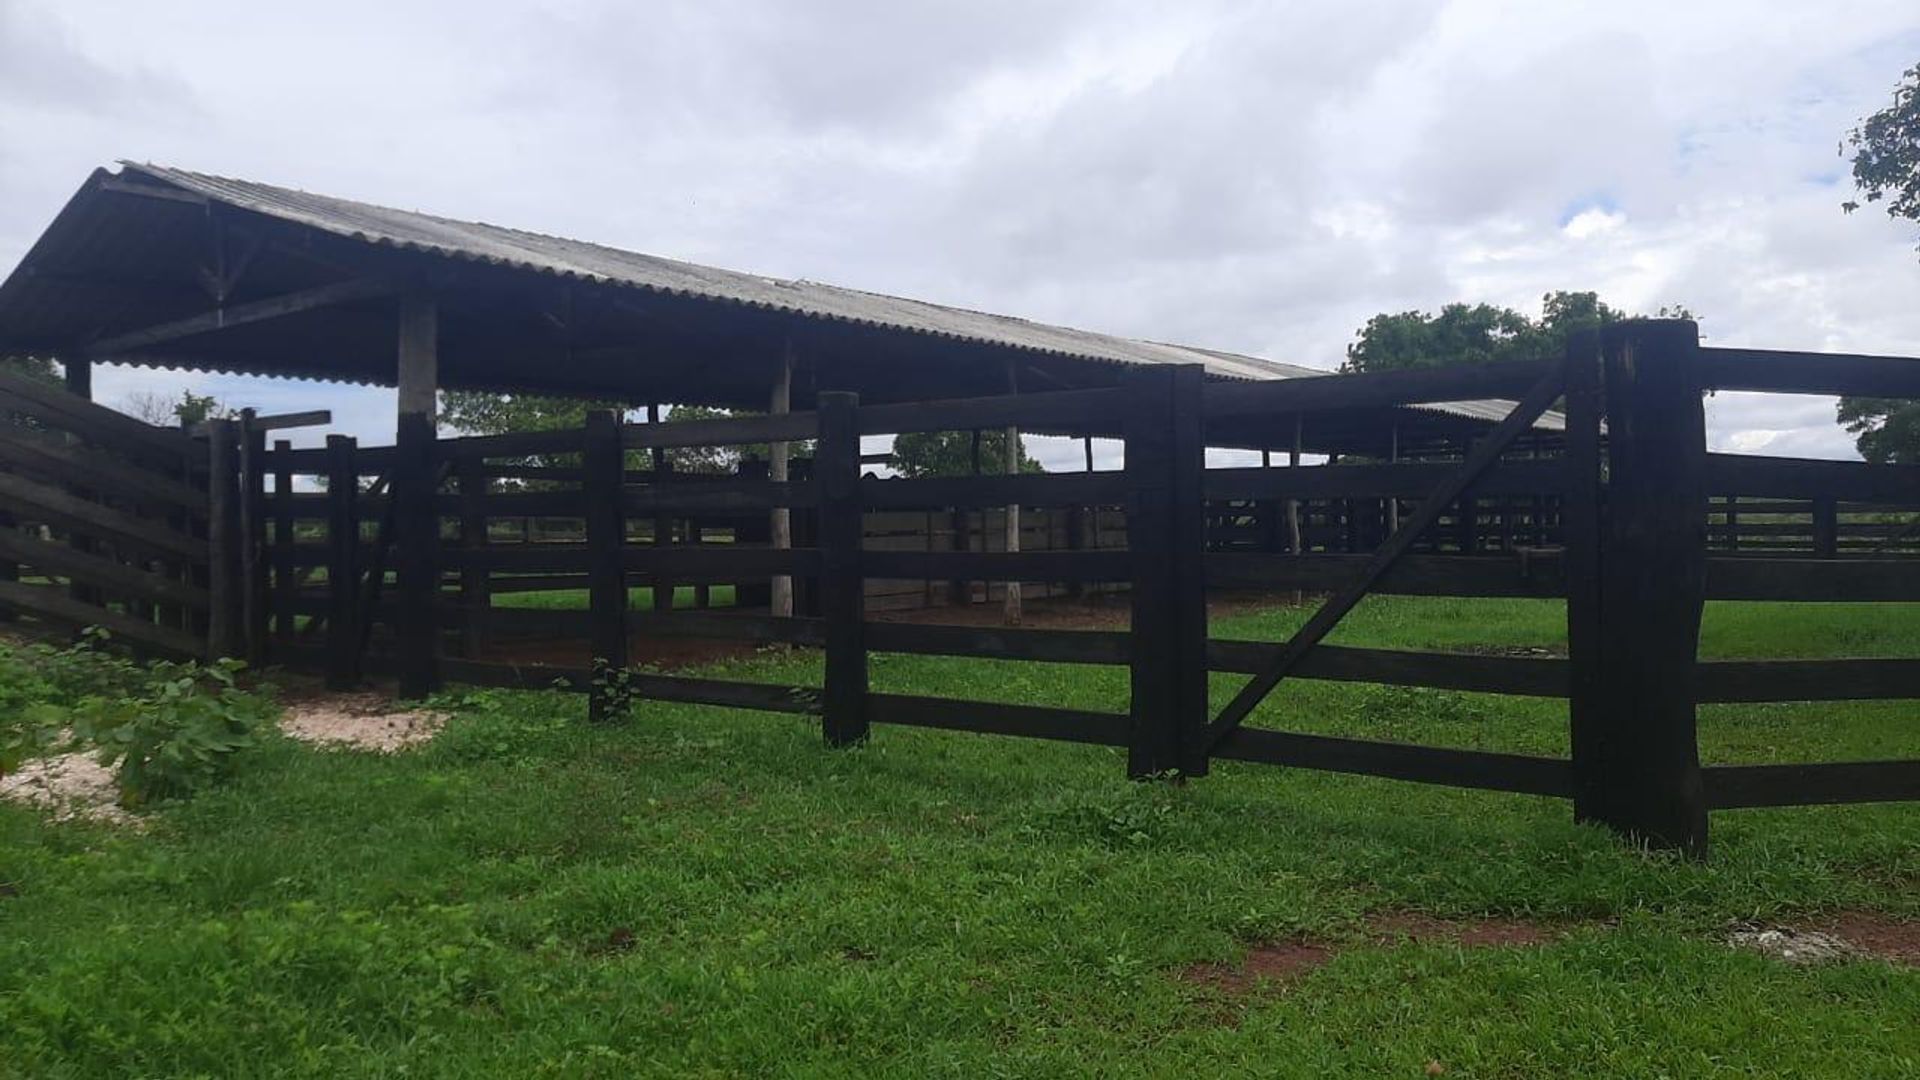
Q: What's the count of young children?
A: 0